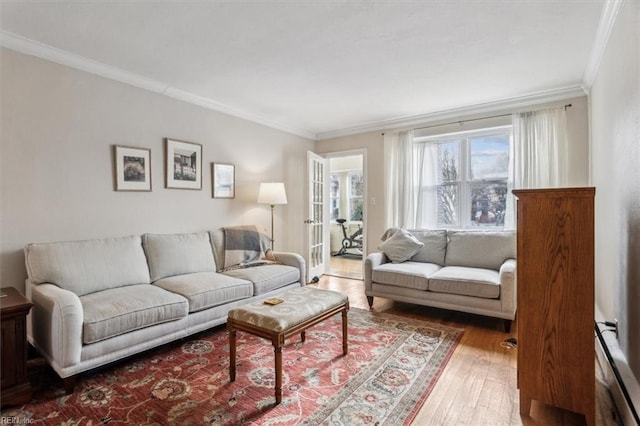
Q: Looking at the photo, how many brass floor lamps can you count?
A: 1